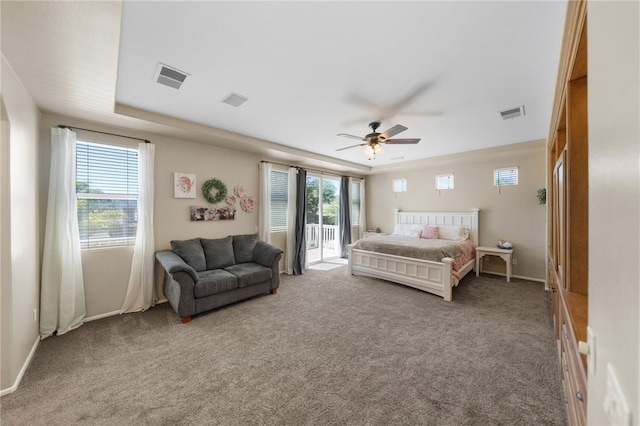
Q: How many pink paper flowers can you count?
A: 3